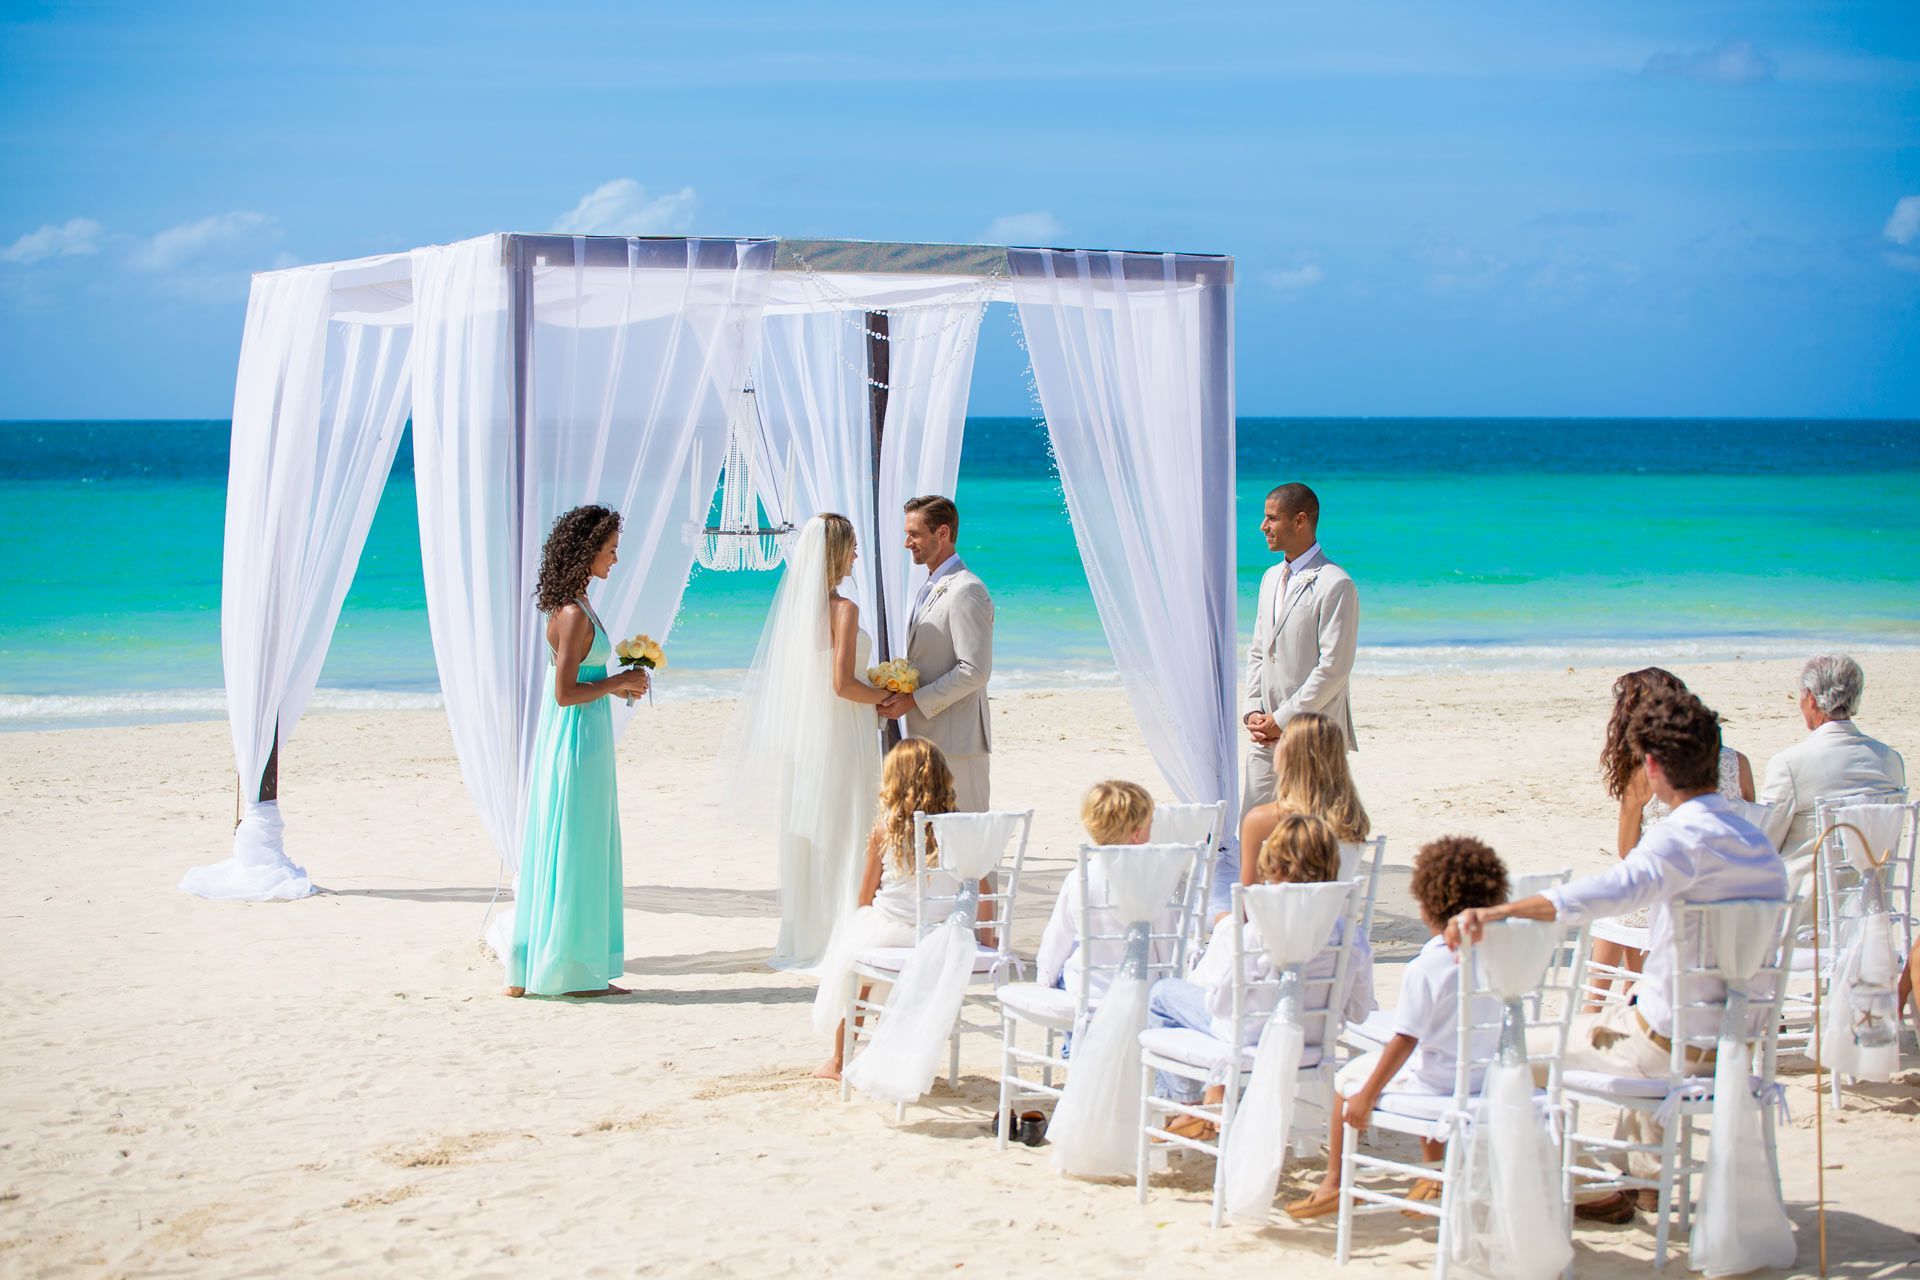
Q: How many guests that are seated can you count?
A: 8